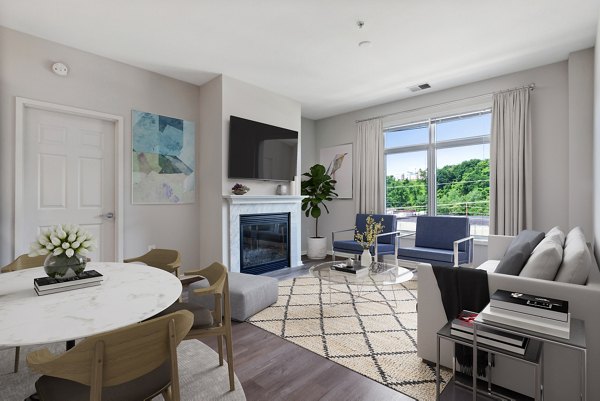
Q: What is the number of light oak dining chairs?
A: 4